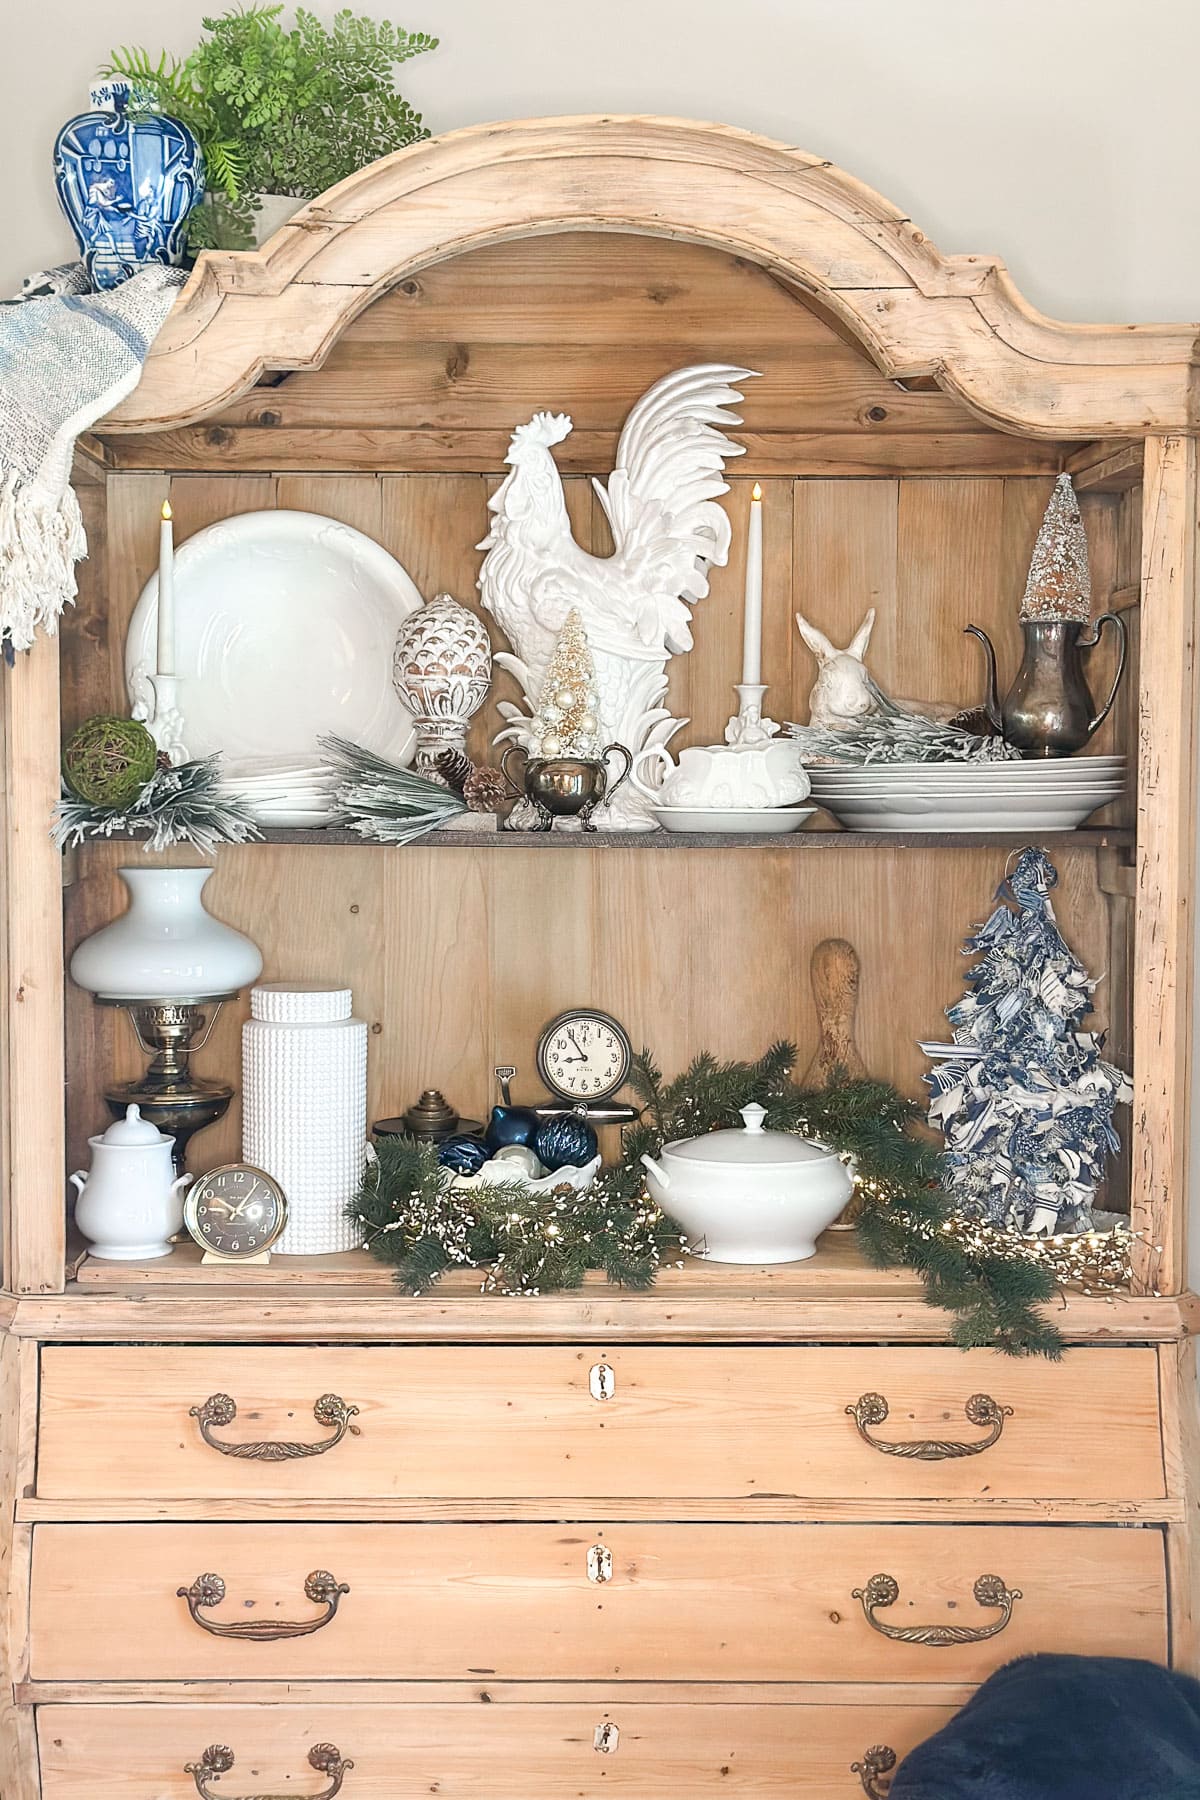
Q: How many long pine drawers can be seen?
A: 3